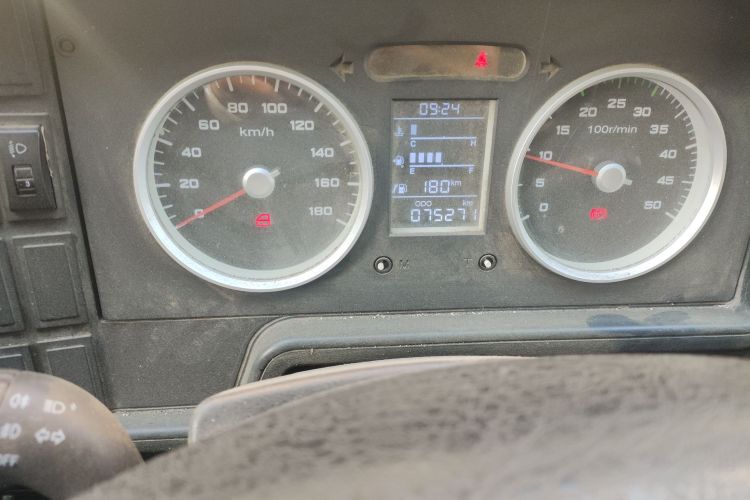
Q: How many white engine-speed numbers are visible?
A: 11